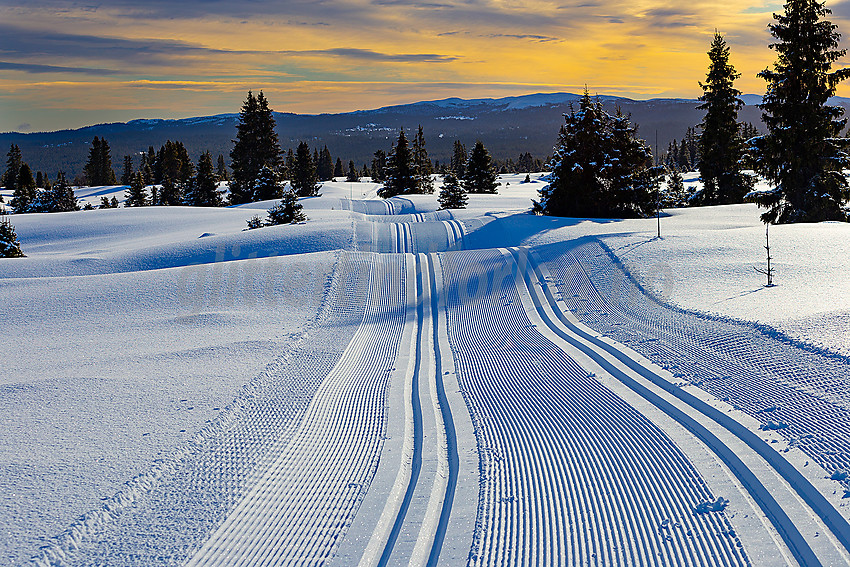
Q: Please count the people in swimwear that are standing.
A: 0